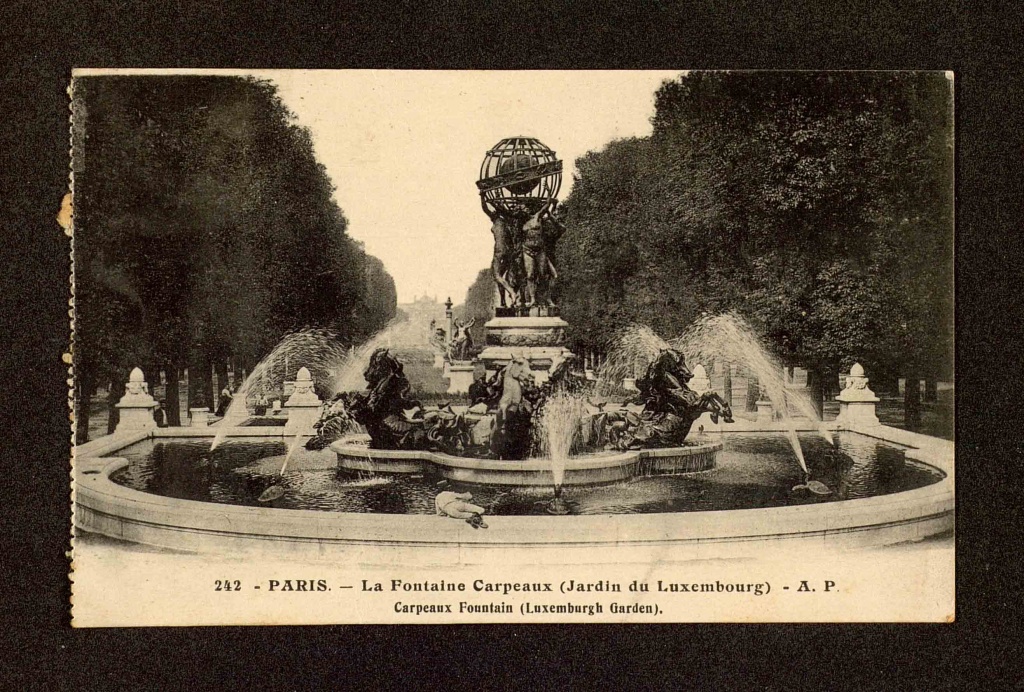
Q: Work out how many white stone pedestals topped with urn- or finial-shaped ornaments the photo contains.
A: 4